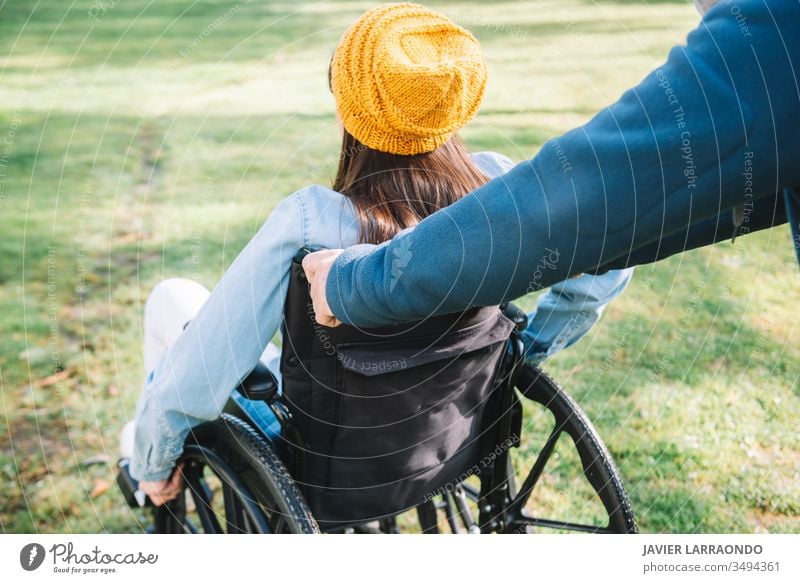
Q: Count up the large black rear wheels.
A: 2